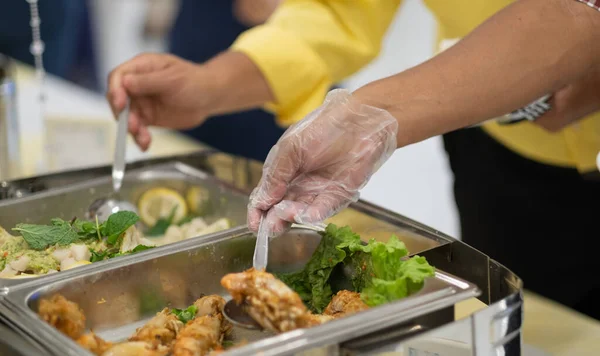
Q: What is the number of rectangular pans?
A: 2